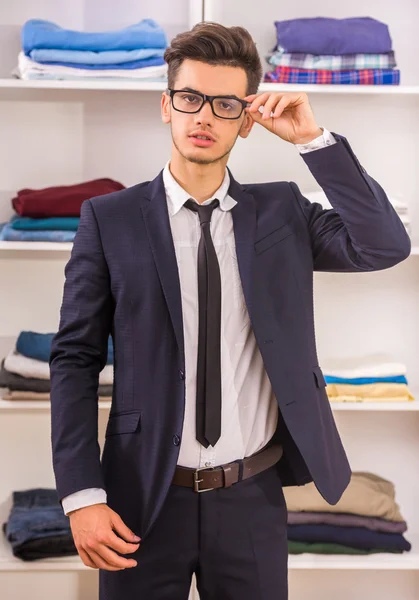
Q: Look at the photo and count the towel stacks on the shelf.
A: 8